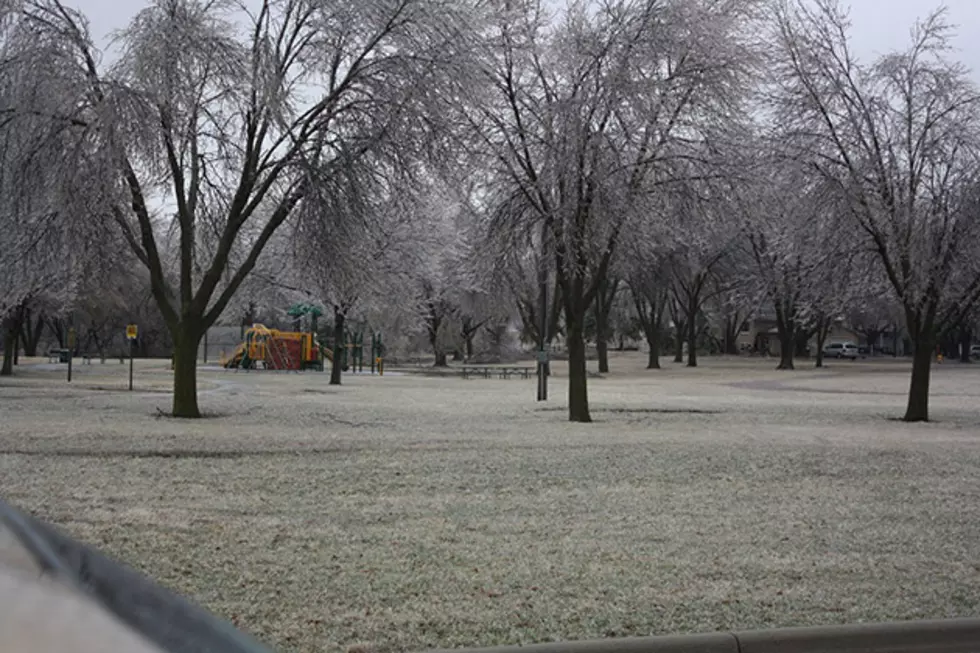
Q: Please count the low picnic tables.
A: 2